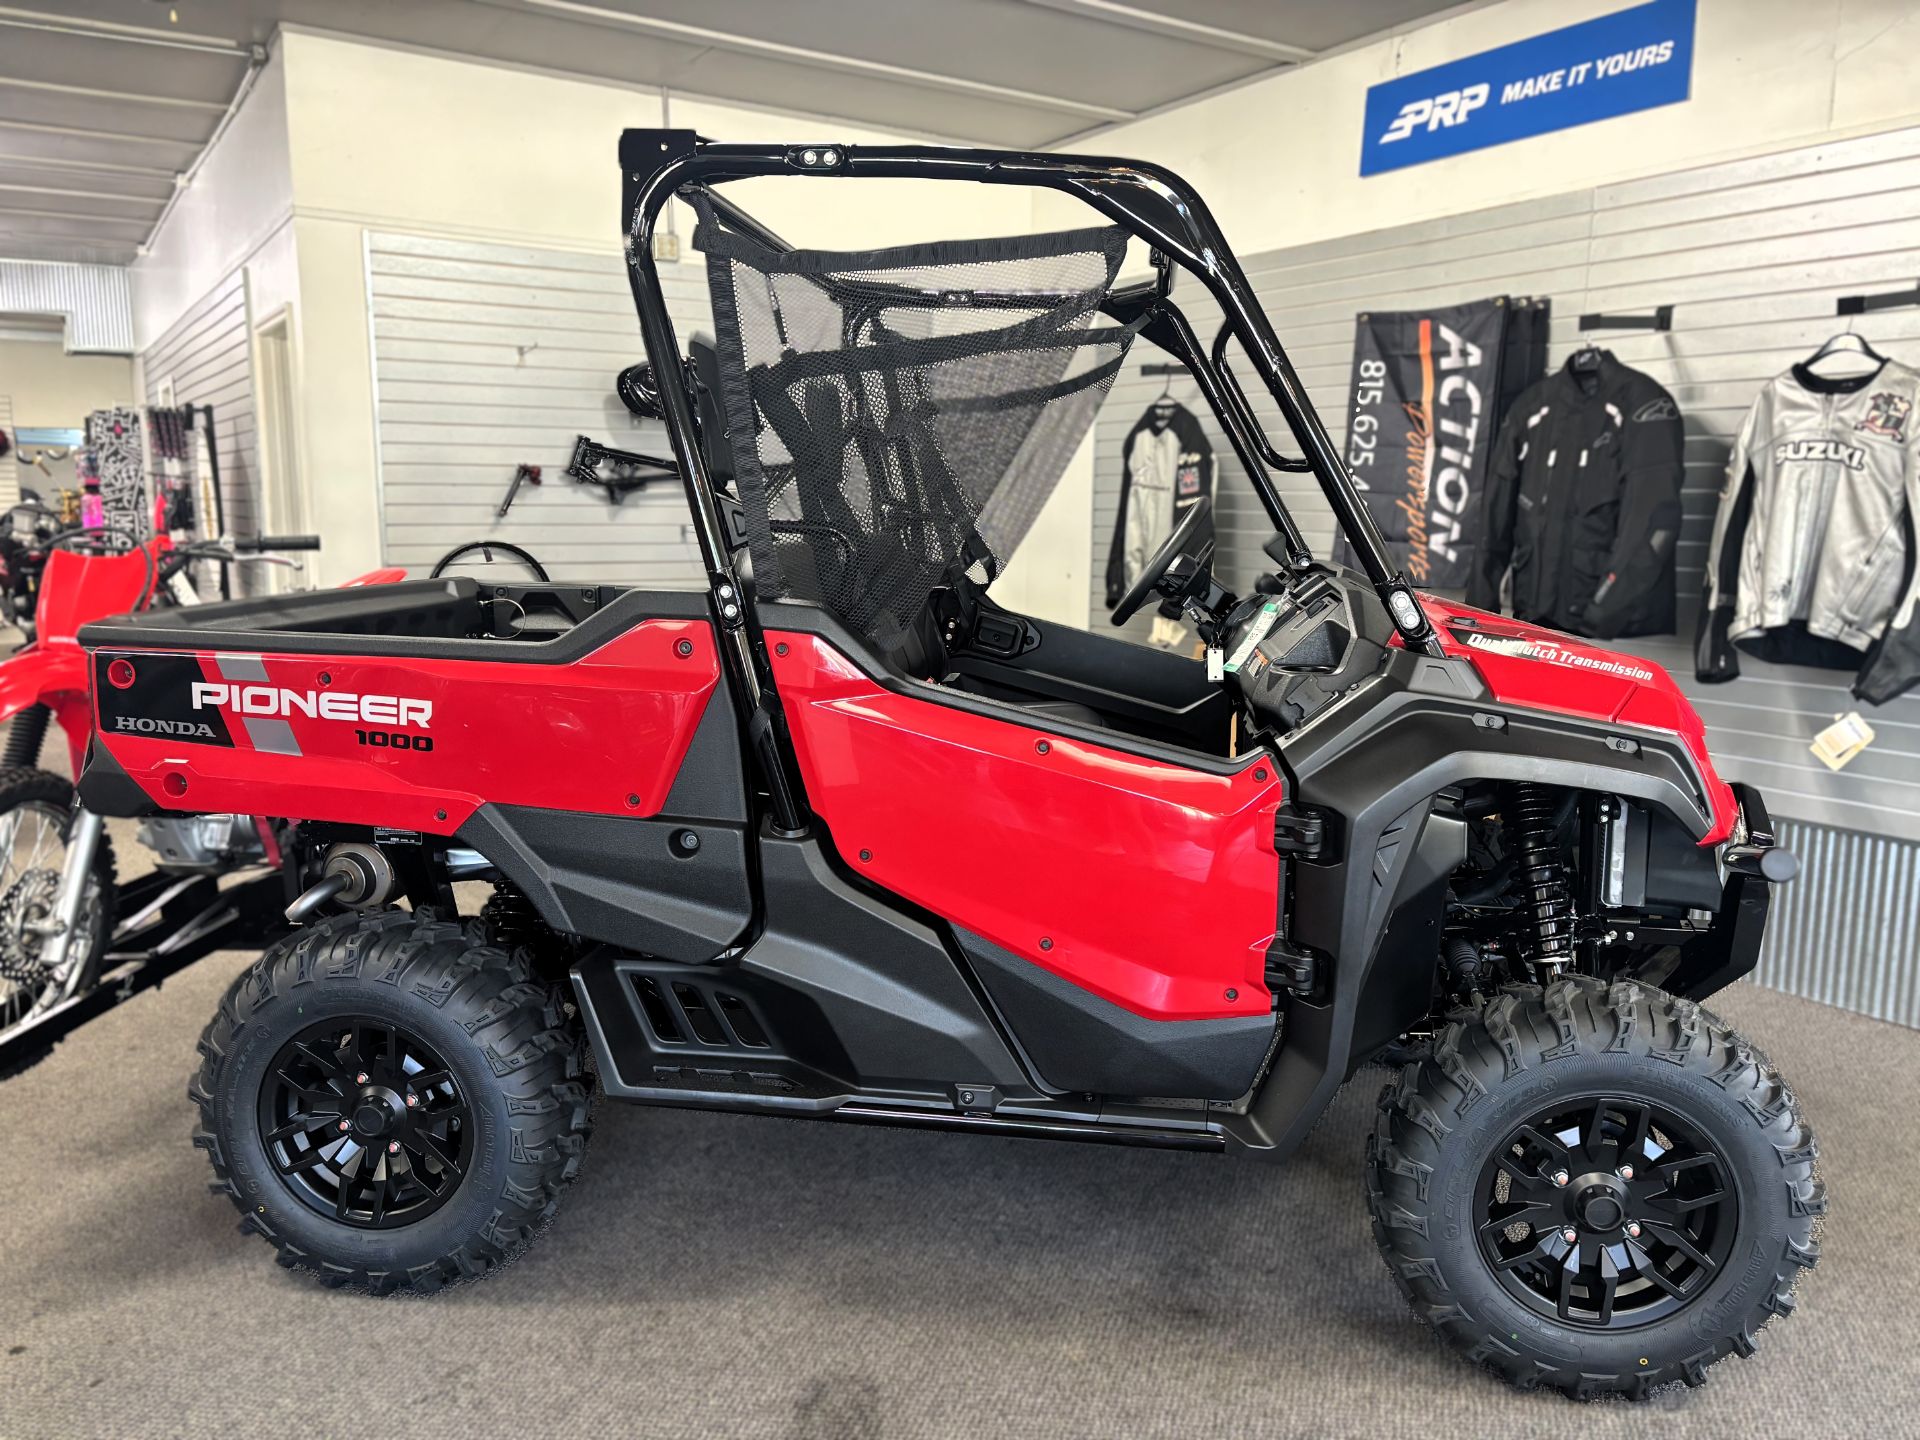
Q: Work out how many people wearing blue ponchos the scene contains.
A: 0